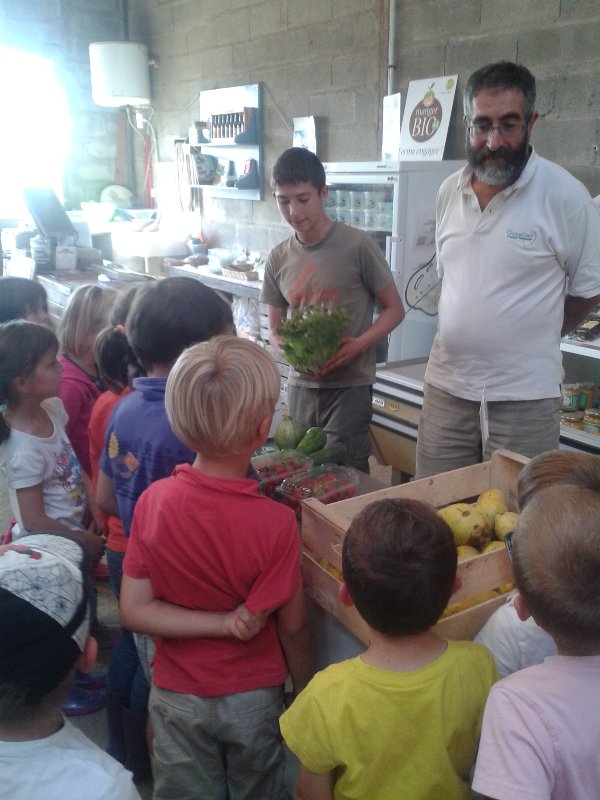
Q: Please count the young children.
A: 10